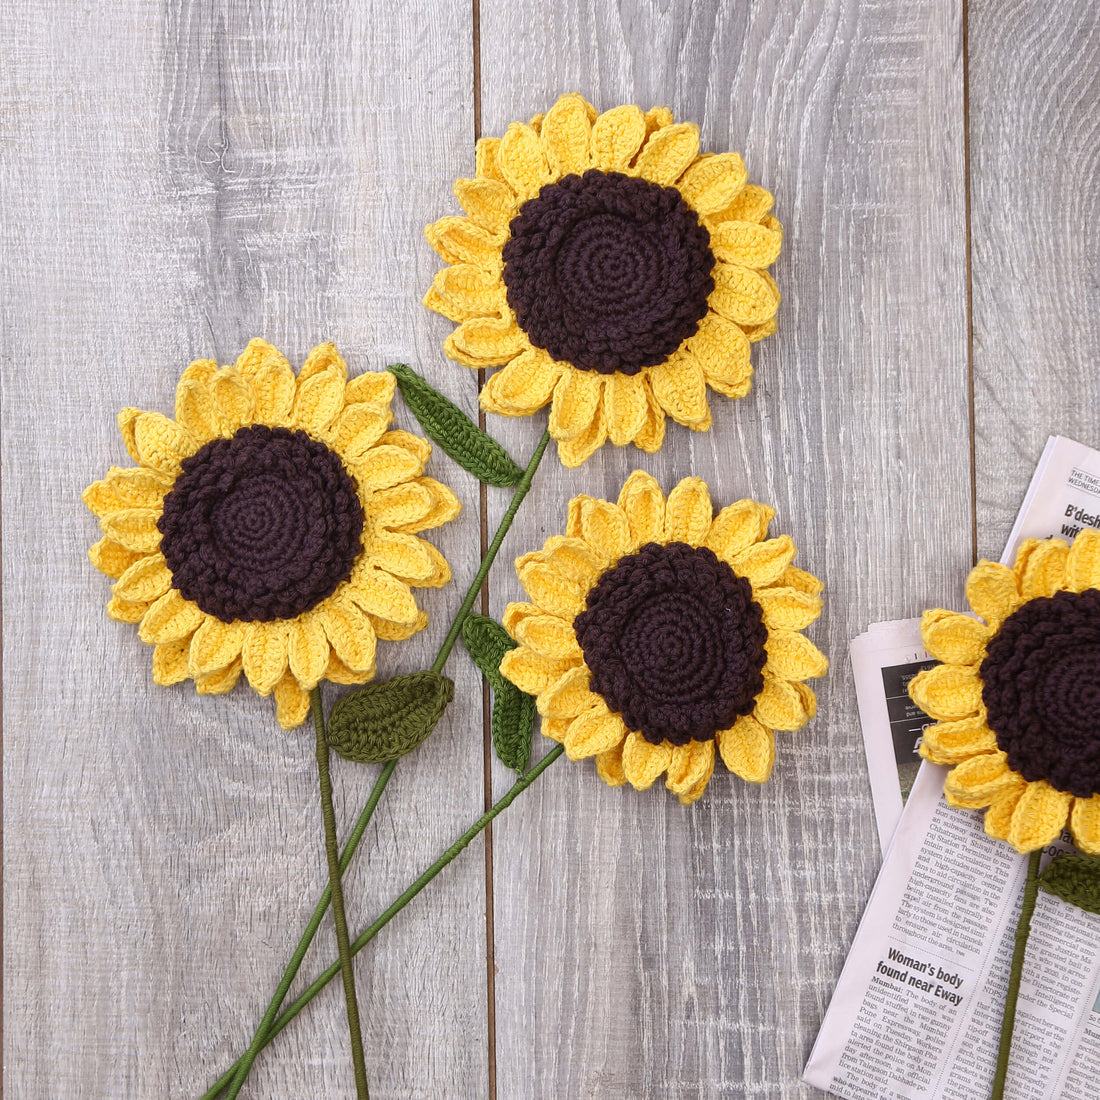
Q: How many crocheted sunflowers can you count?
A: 4